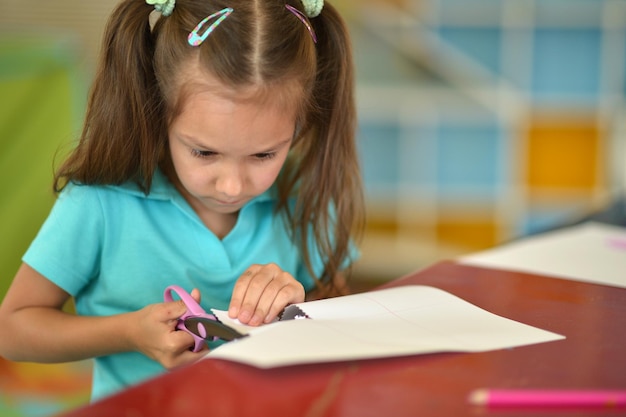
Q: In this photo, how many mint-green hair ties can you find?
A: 2